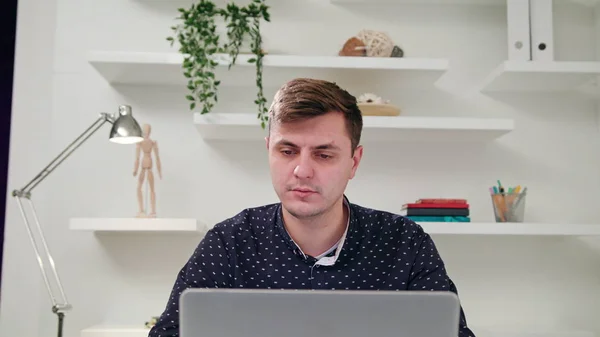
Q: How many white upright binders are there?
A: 2